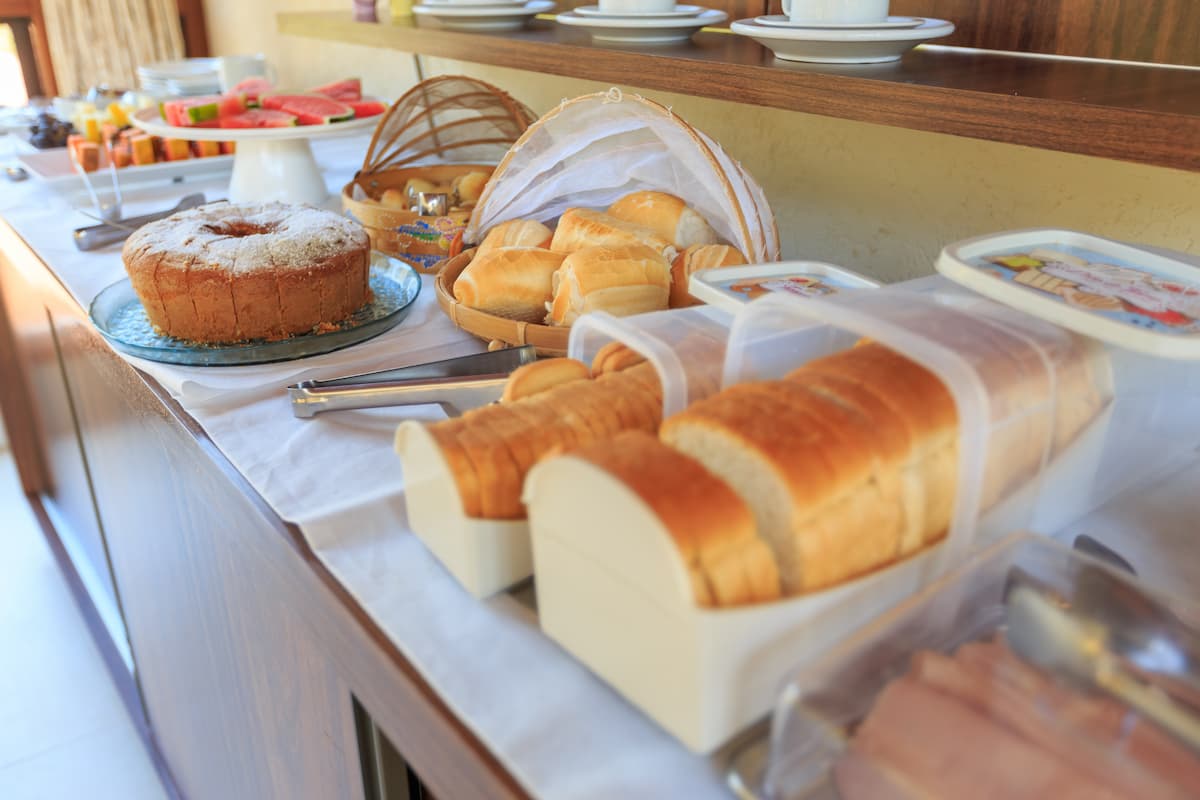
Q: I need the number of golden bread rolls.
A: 6